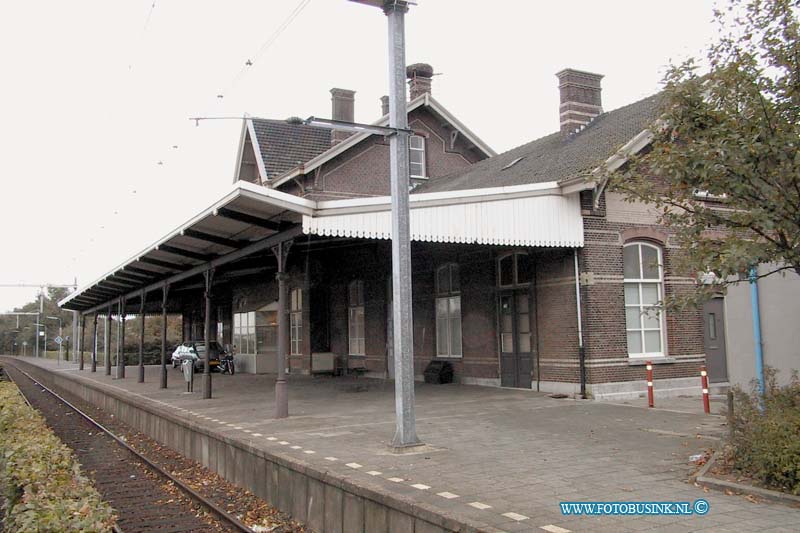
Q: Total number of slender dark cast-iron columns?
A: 8